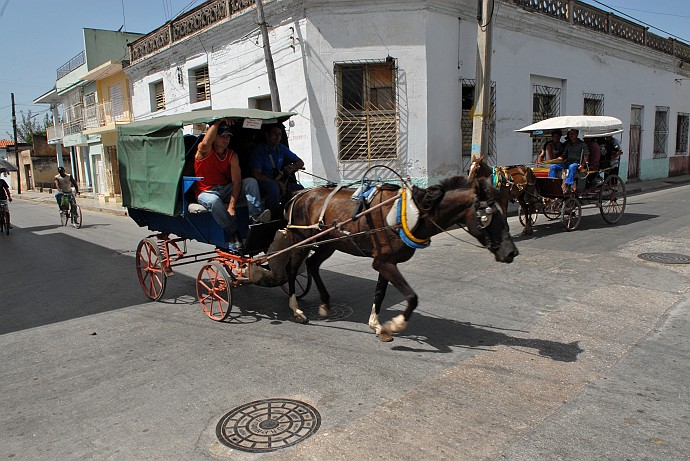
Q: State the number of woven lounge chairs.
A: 0